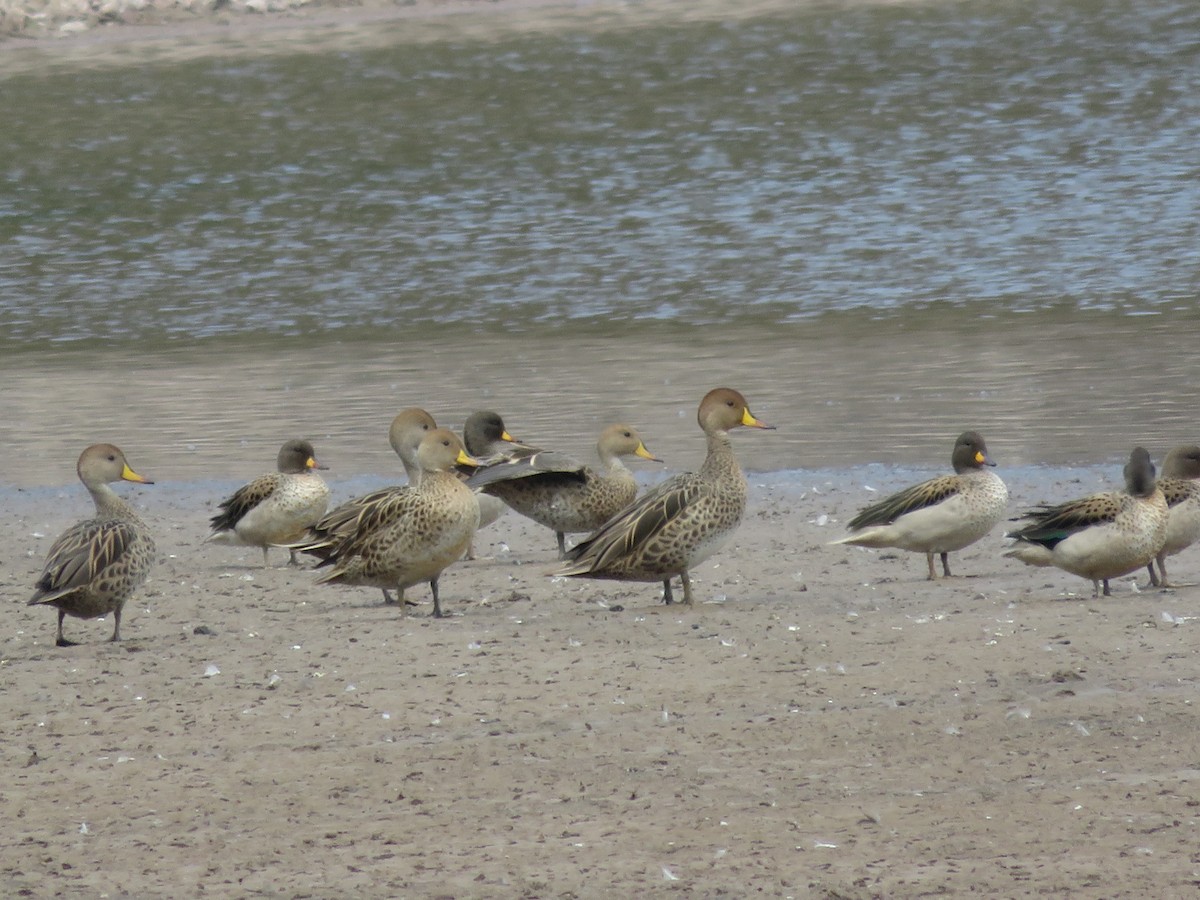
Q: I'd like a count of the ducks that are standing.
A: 10